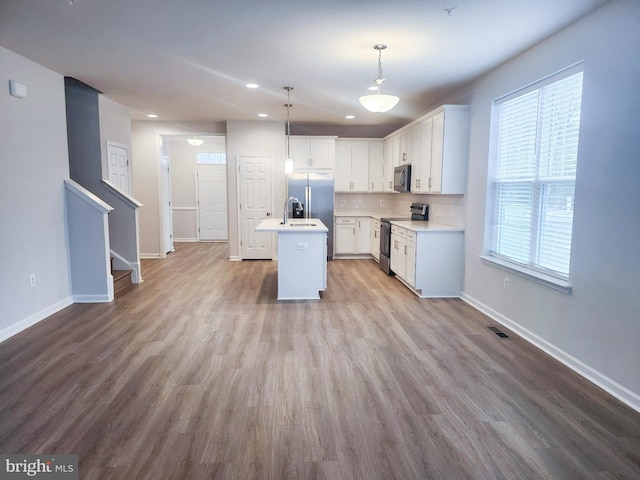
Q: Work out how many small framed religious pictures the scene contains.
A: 0